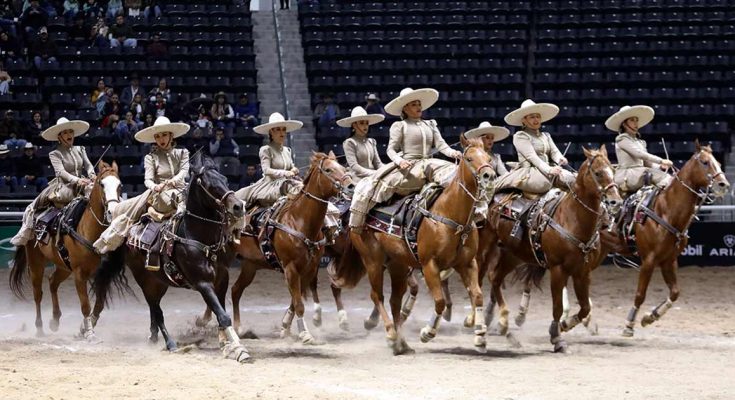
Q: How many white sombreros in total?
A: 8